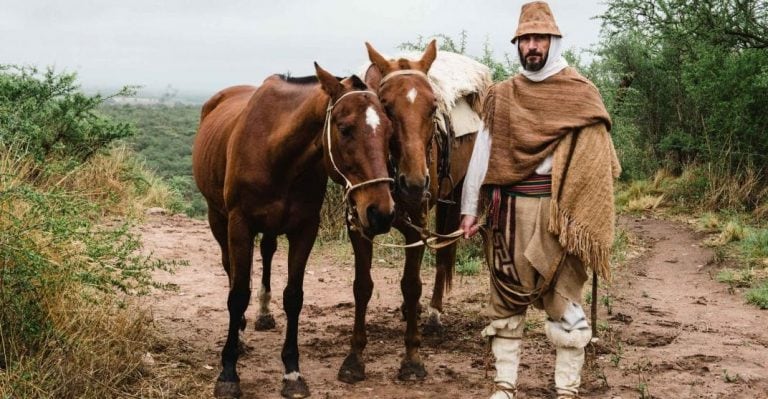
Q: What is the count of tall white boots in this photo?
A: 2